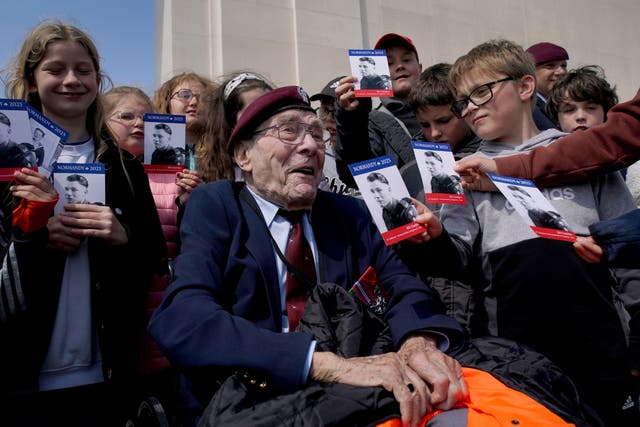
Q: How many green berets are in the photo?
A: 0